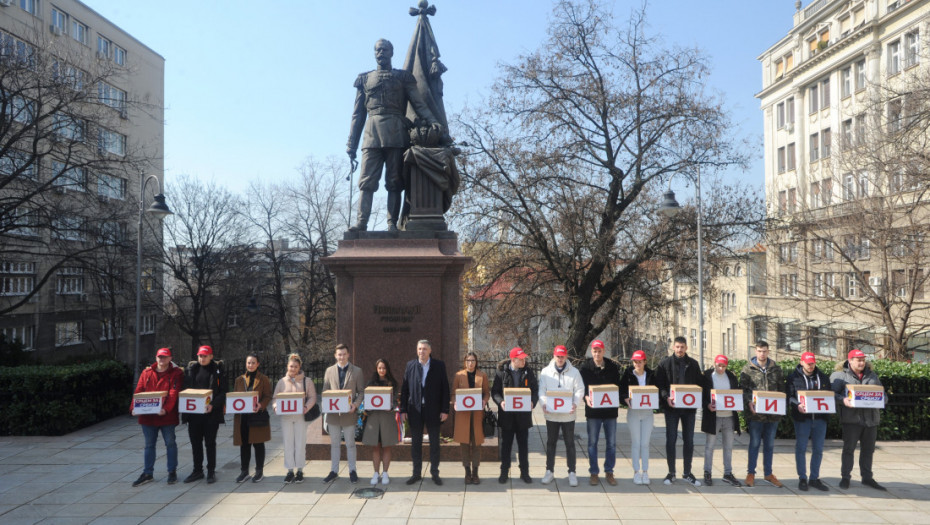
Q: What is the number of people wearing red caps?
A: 9